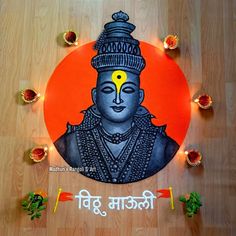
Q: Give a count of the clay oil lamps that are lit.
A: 6